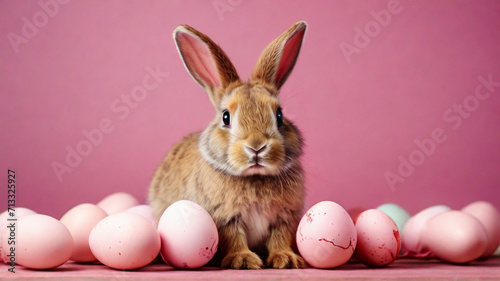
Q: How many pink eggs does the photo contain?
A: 12